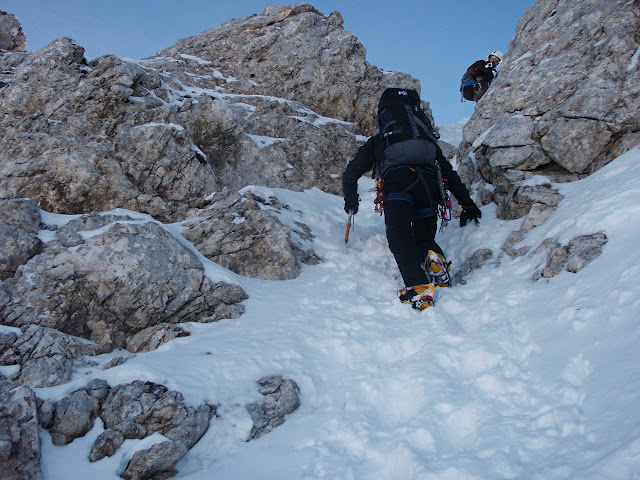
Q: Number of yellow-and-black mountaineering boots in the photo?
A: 2